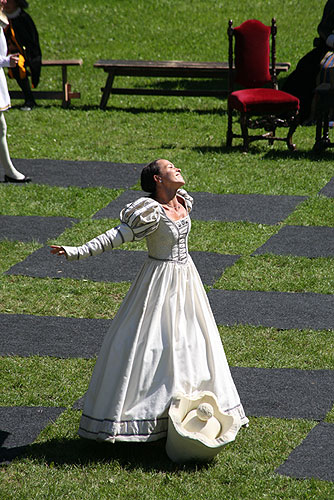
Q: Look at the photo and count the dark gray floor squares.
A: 11